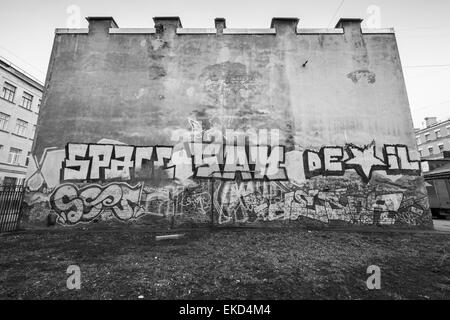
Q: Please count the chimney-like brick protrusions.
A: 5